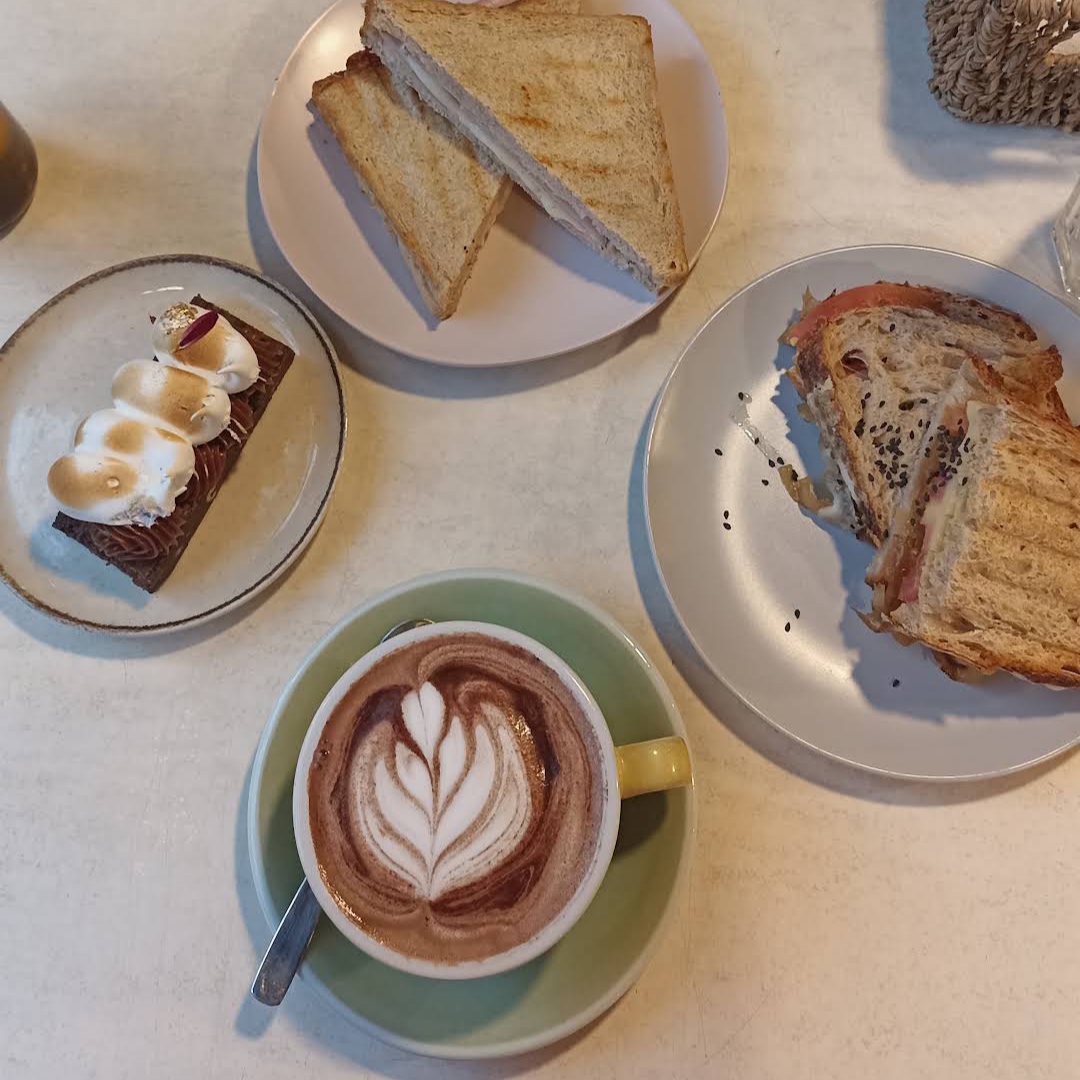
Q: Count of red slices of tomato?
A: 1